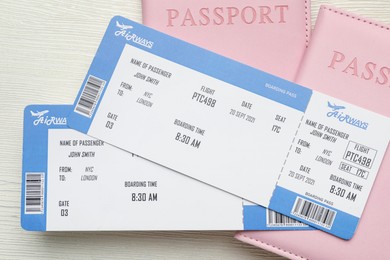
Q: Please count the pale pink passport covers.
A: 2